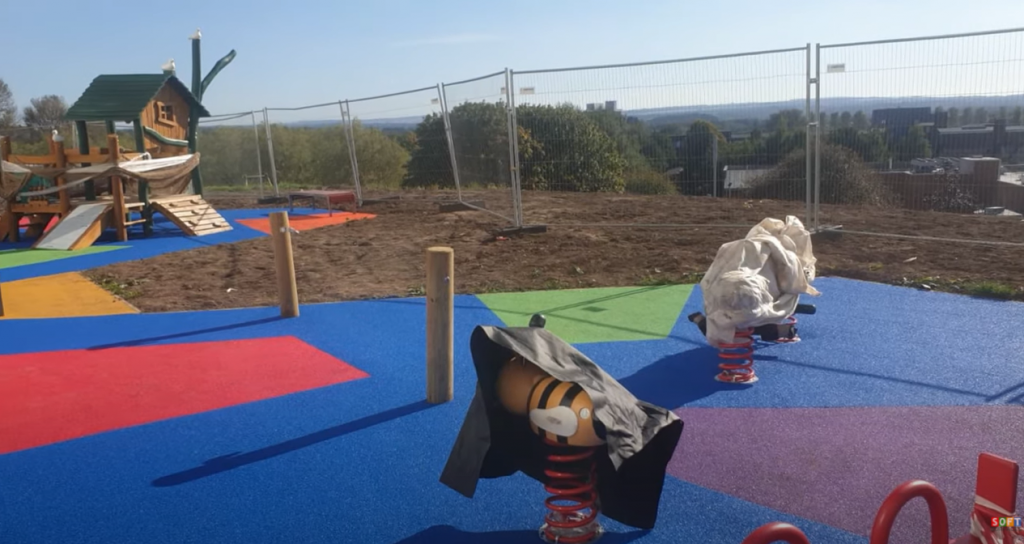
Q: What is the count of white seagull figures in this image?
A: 3